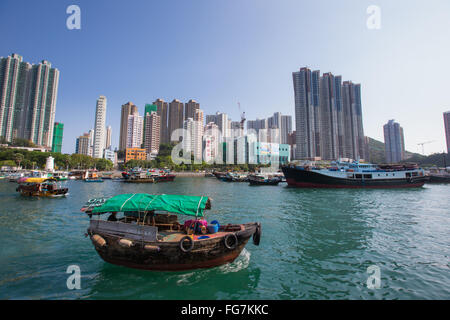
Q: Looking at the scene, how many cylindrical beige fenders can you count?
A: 3